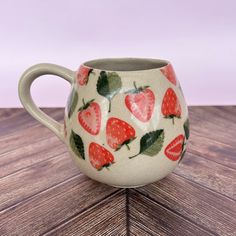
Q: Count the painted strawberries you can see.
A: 8